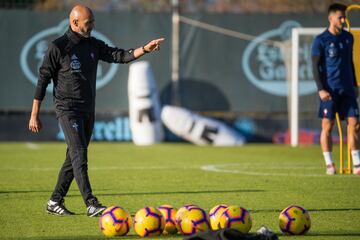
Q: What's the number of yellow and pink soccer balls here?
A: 7